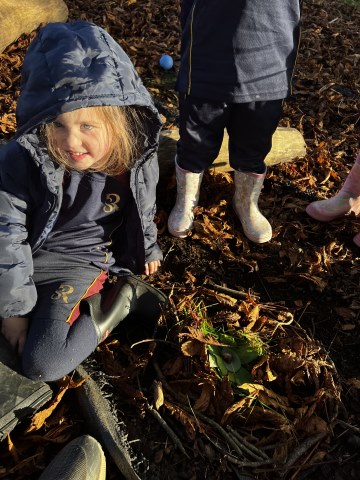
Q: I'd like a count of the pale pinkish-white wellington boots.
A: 2